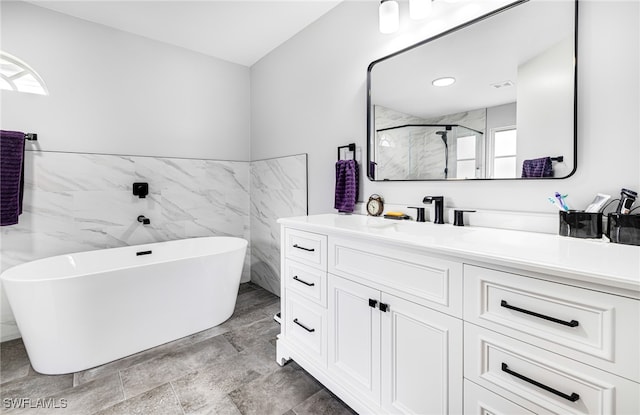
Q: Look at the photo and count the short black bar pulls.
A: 3